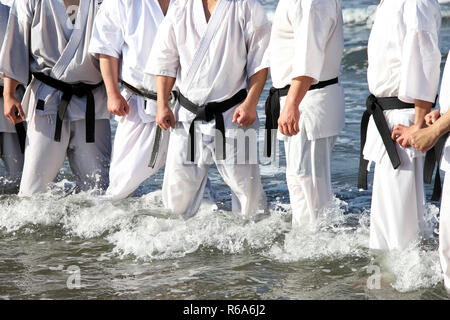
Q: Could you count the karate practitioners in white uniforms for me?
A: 7